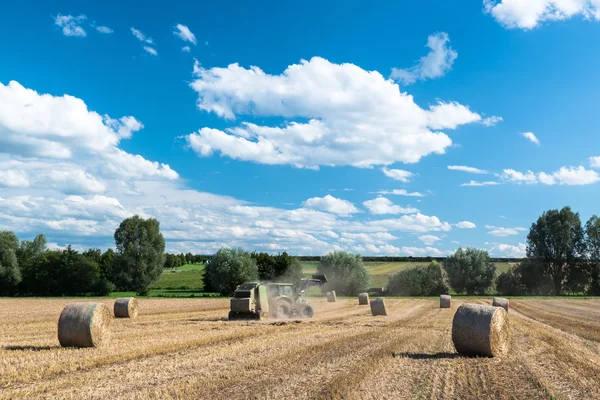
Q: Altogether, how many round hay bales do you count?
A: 8